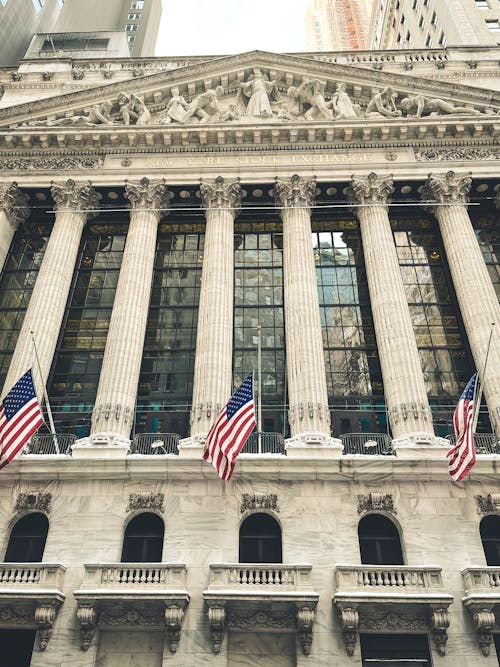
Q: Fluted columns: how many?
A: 6